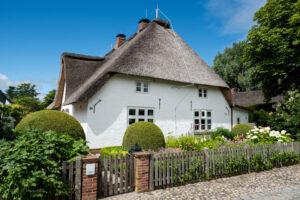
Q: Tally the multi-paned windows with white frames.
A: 4